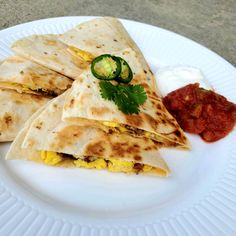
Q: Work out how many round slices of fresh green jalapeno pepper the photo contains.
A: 2